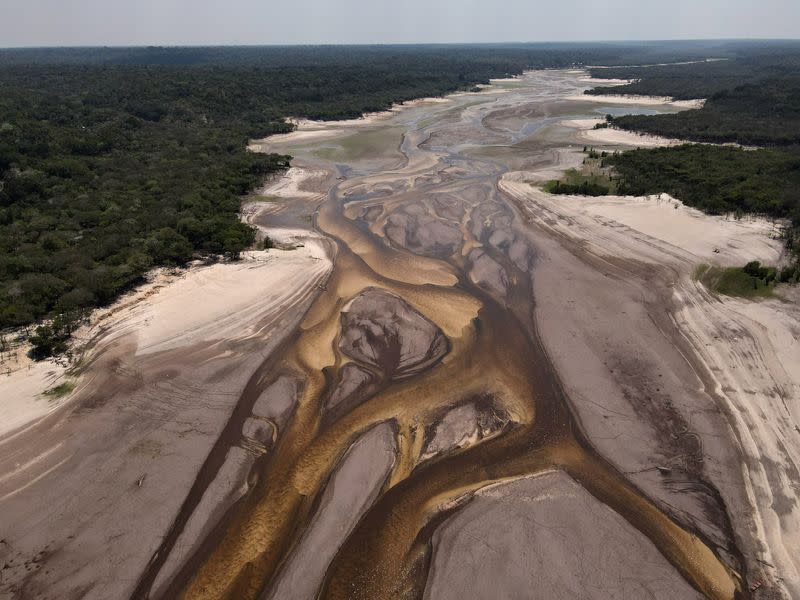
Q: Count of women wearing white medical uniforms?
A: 0